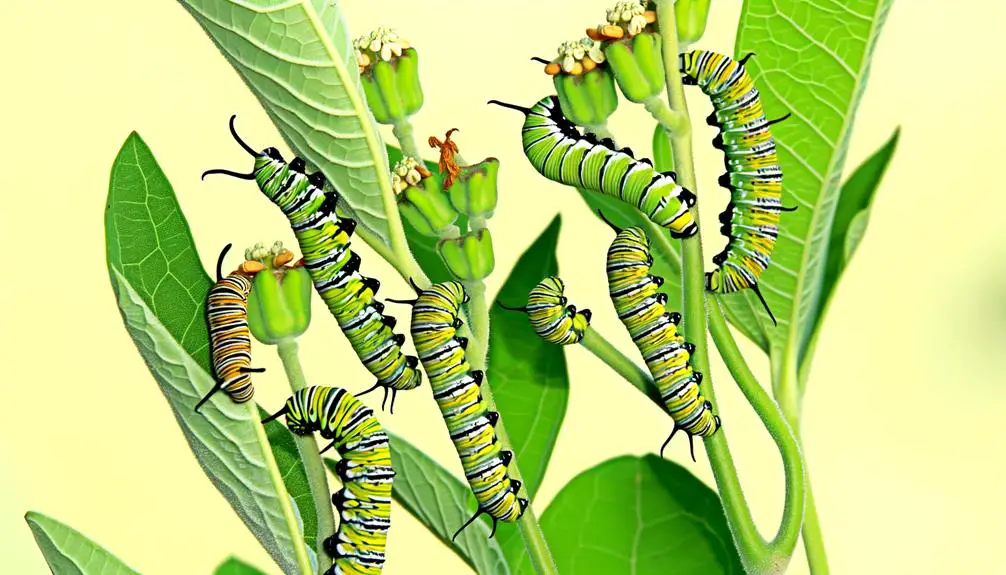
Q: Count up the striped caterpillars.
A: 8